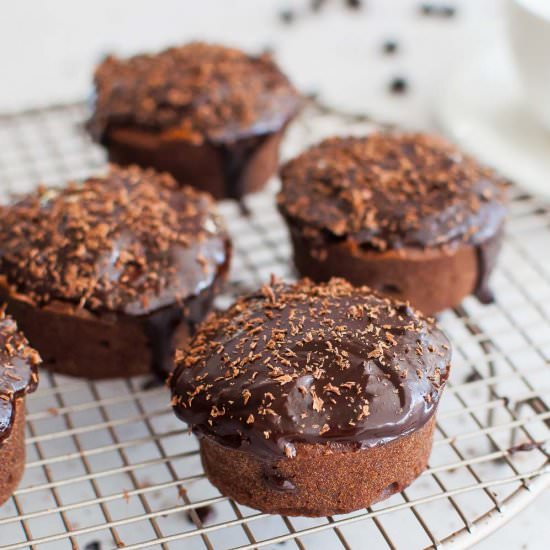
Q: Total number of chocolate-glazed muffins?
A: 5